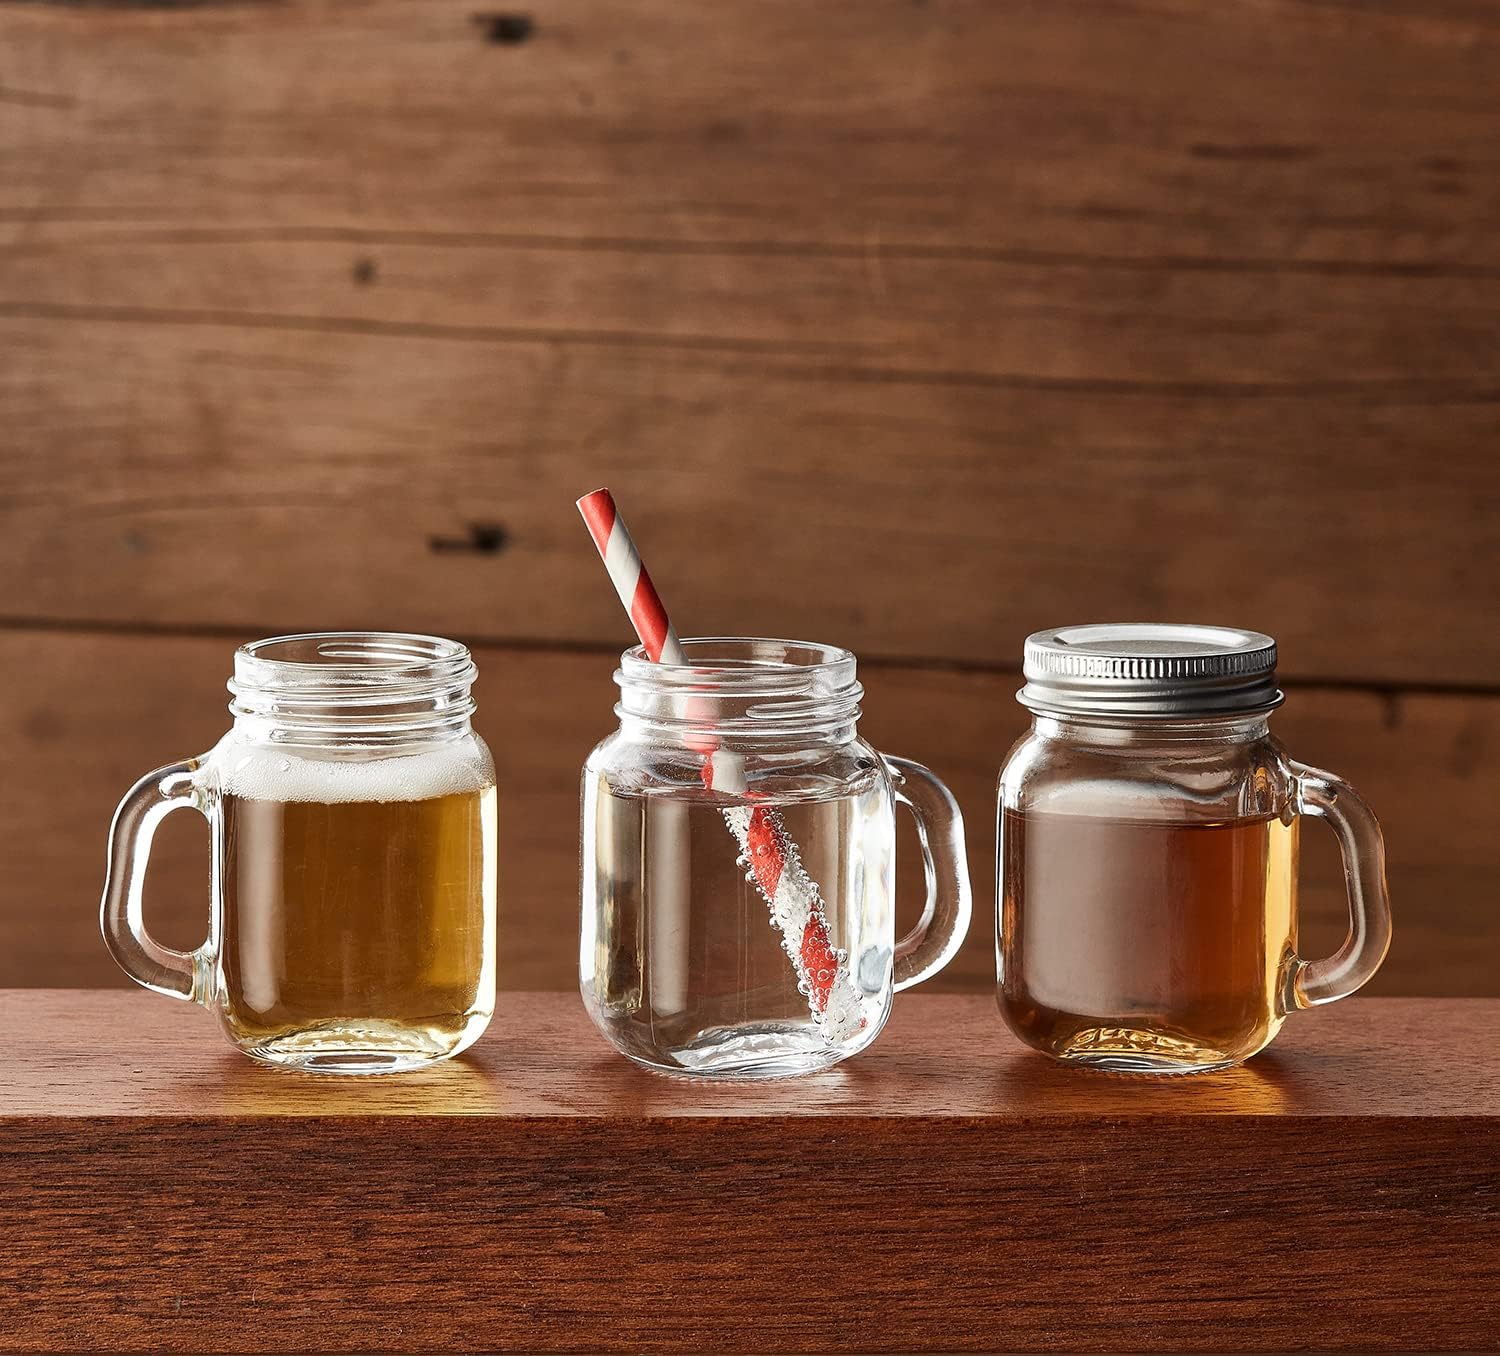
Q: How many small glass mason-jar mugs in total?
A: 3